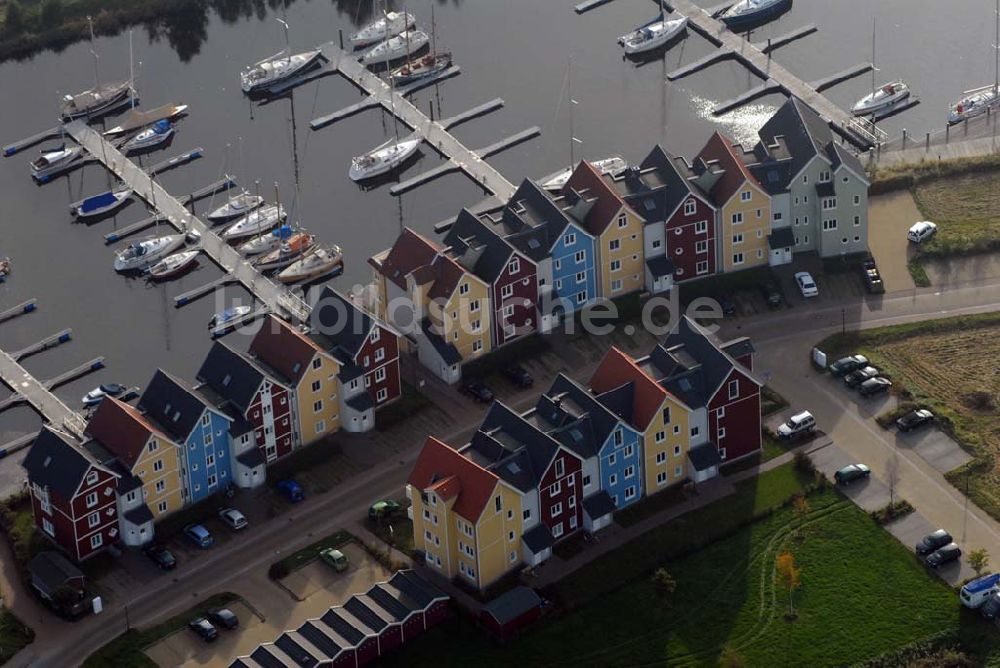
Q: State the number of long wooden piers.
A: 4